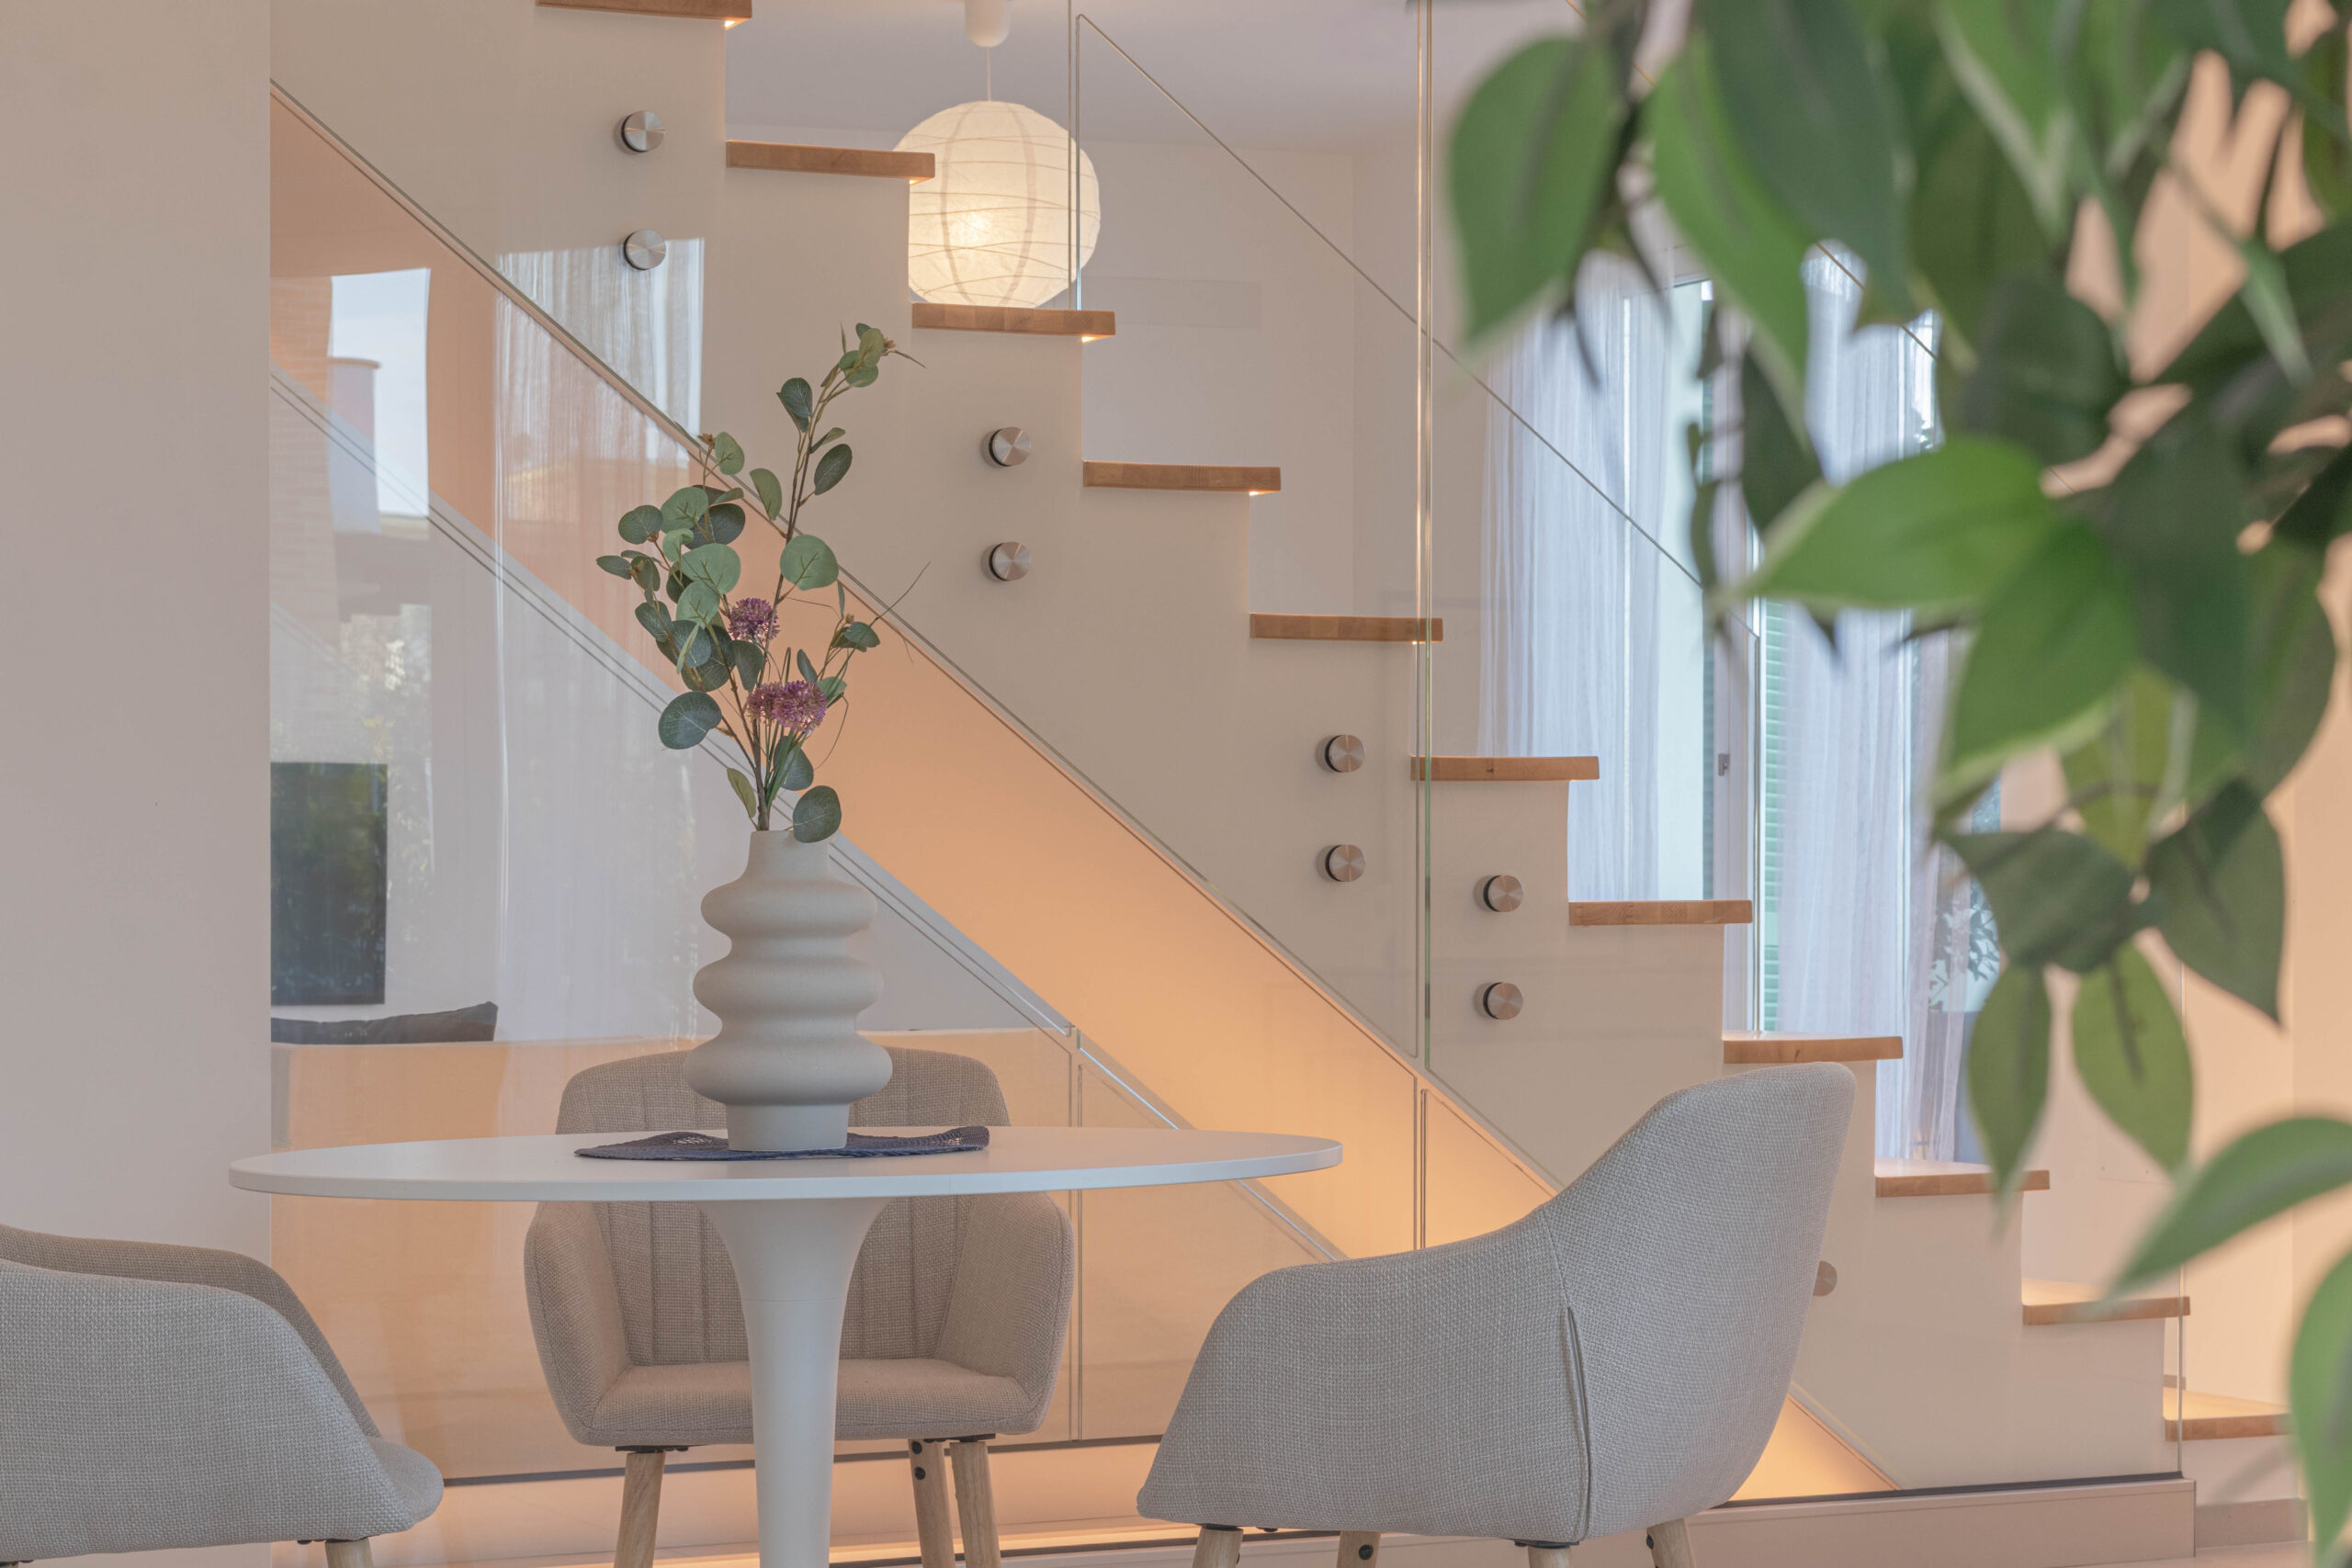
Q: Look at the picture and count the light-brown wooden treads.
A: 11